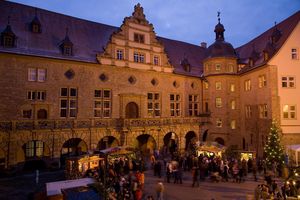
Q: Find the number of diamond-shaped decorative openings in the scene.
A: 6